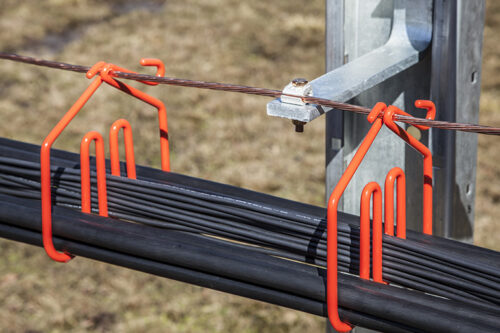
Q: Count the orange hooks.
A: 2